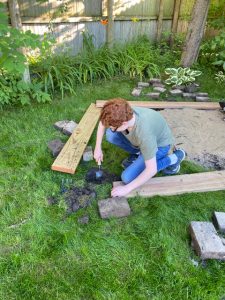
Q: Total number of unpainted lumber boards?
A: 3